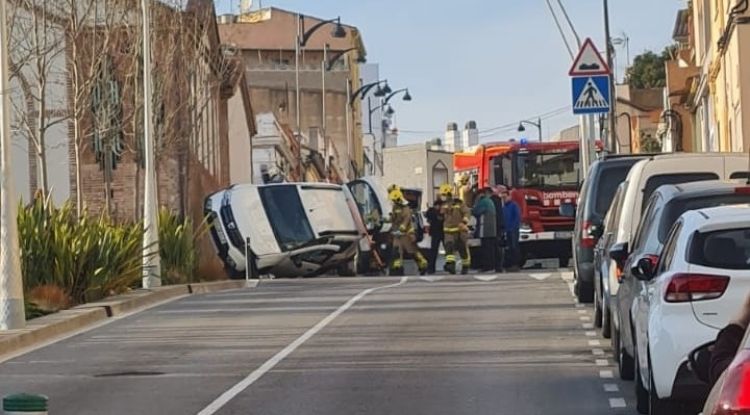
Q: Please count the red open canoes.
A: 0